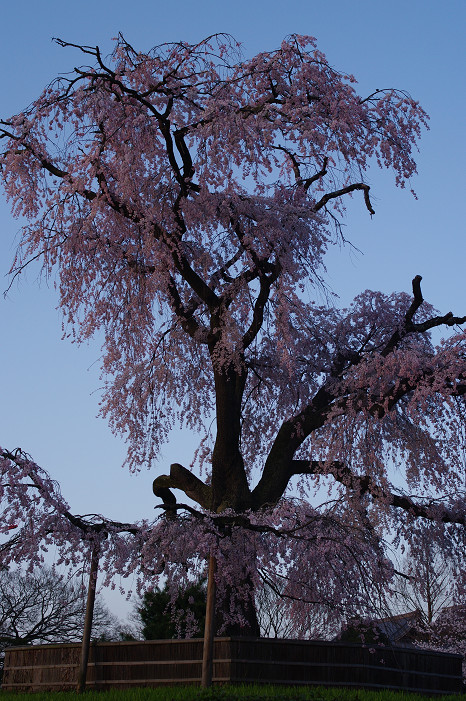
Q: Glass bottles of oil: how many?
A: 0